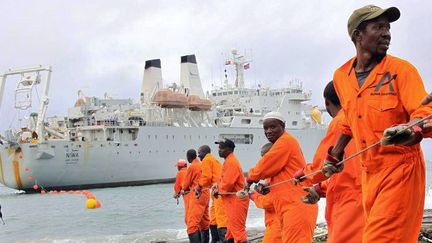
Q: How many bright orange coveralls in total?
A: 8